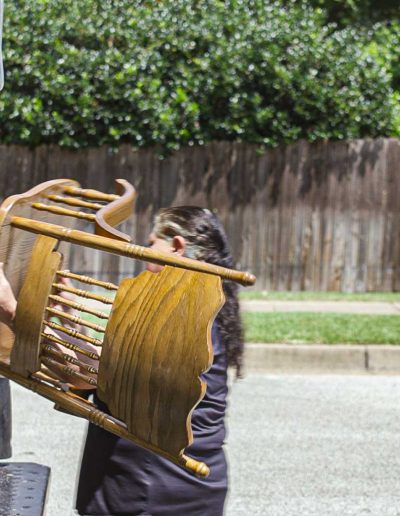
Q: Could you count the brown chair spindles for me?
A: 11